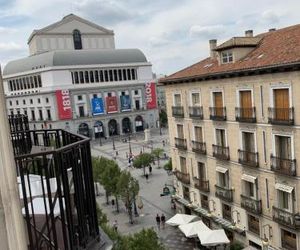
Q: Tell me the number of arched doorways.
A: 5